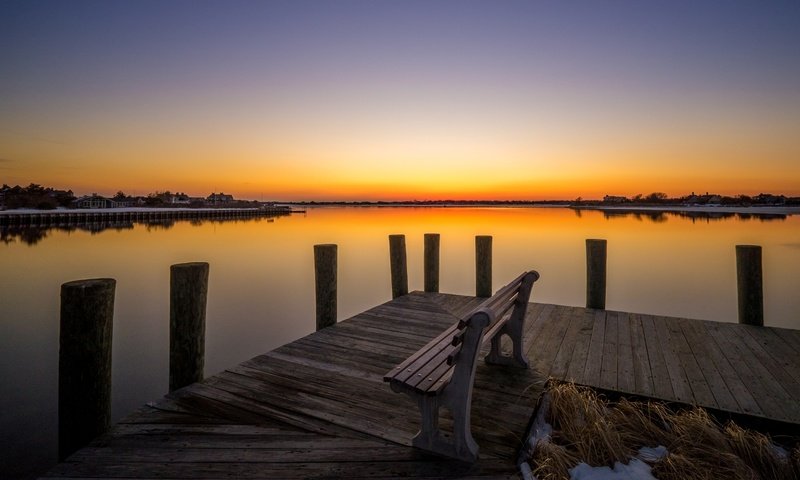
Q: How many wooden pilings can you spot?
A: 8